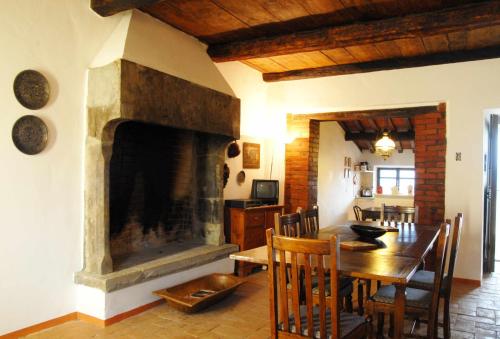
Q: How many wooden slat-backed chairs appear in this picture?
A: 6